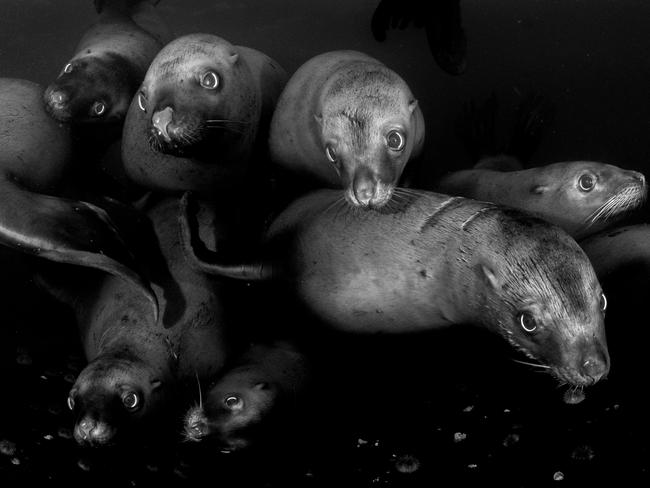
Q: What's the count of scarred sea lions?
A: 1